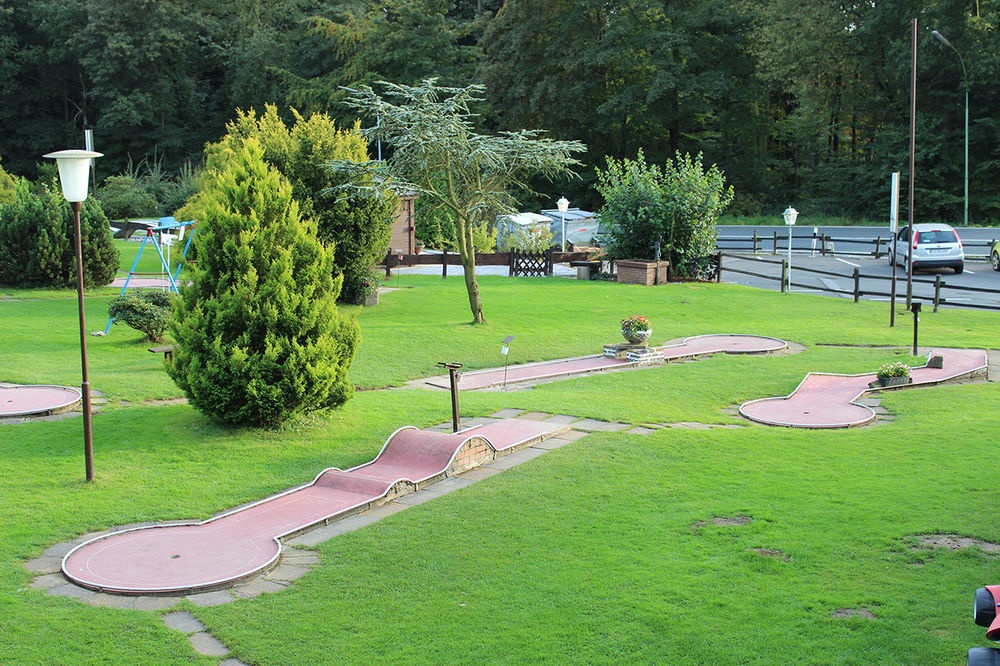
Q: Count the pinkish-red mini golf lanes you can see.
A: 4